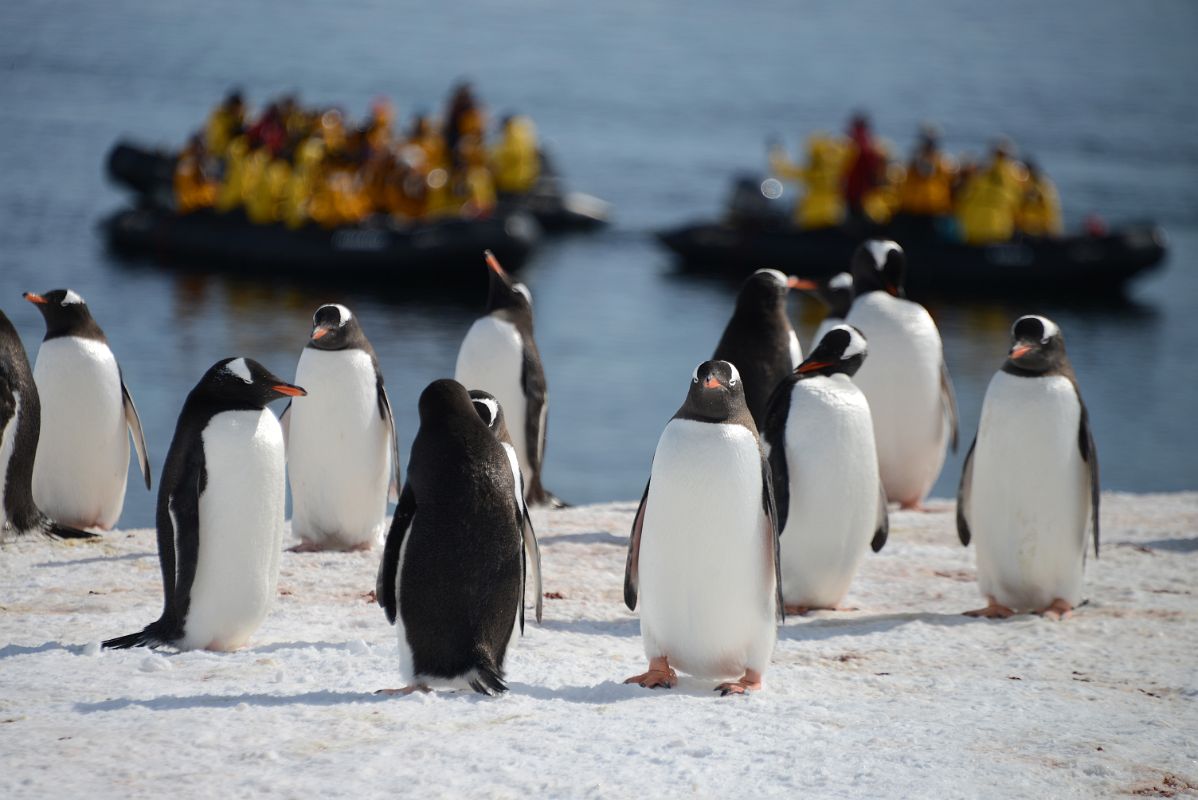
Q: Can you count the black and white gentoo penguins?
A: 13